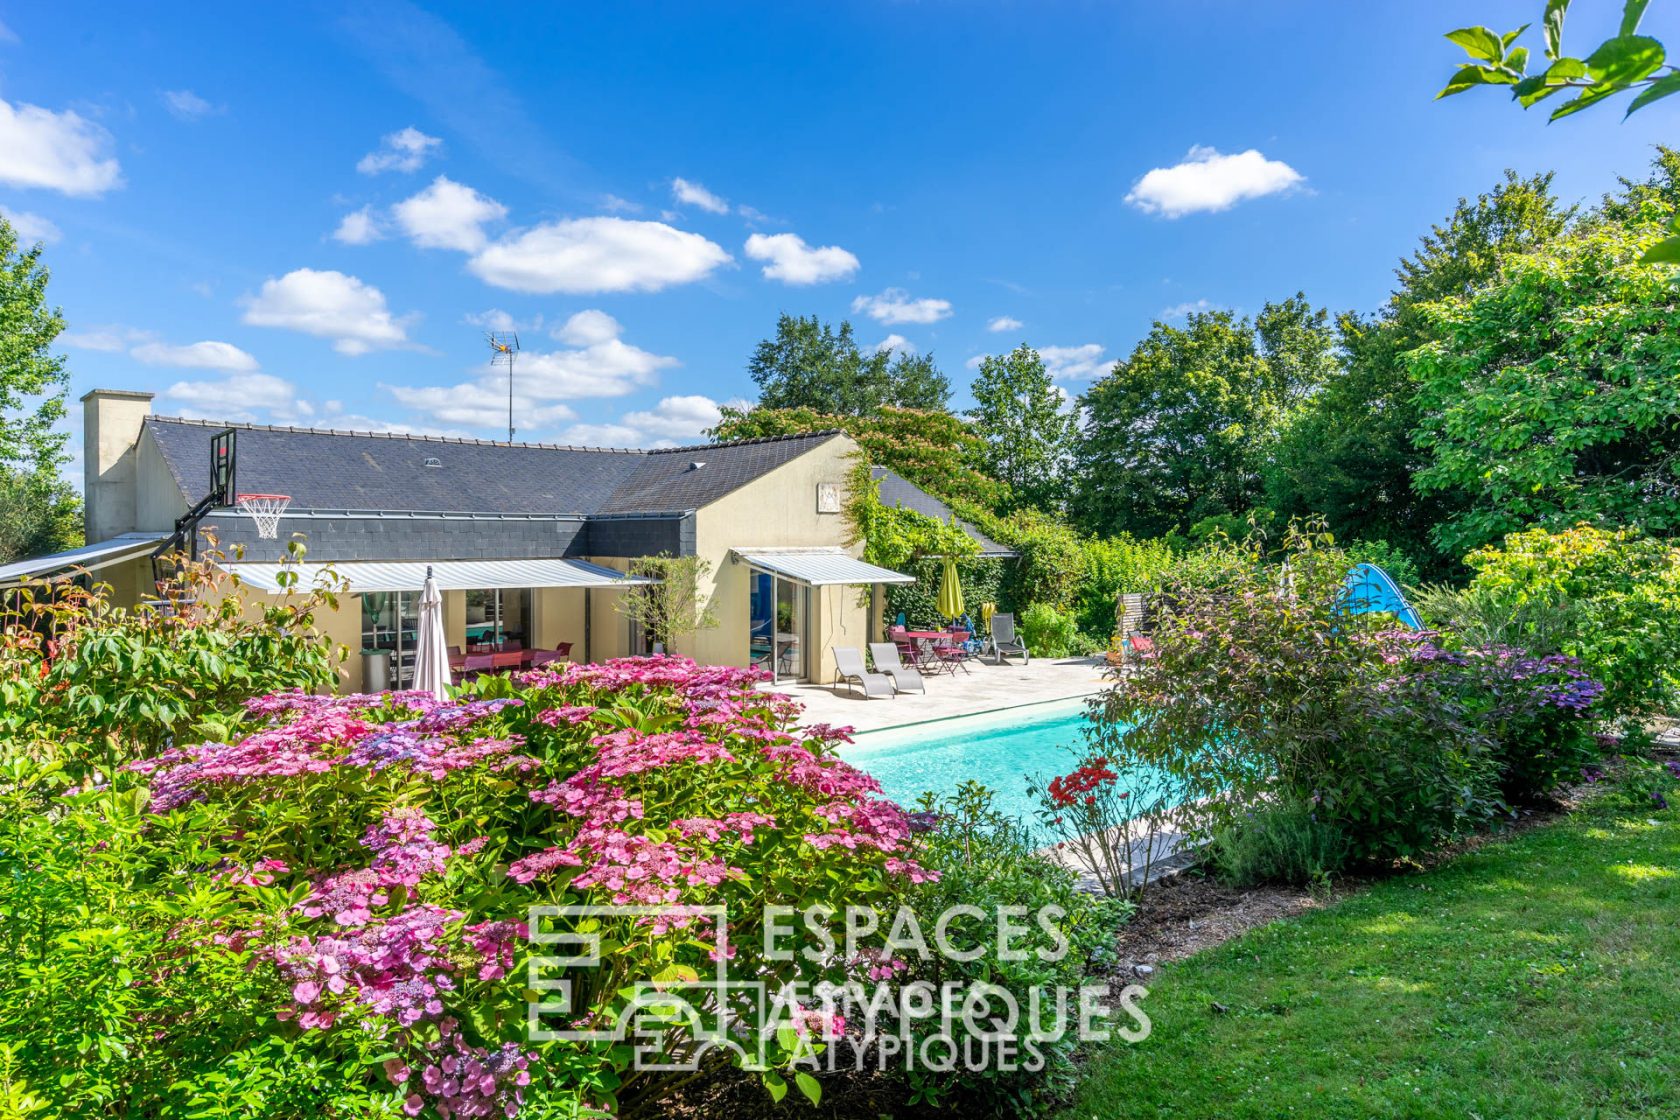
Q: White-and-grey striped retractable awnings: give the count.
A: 3